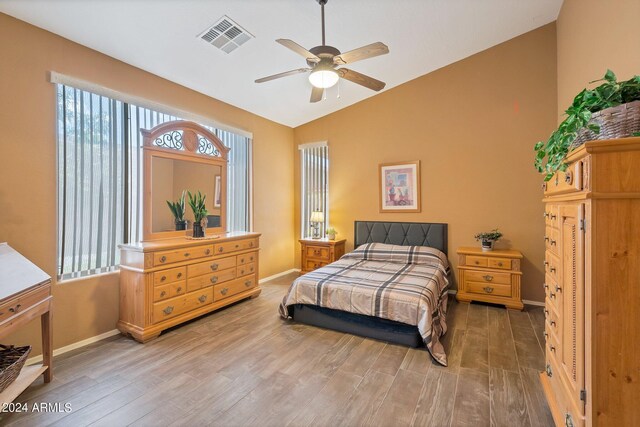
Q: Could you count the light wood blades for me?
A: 5